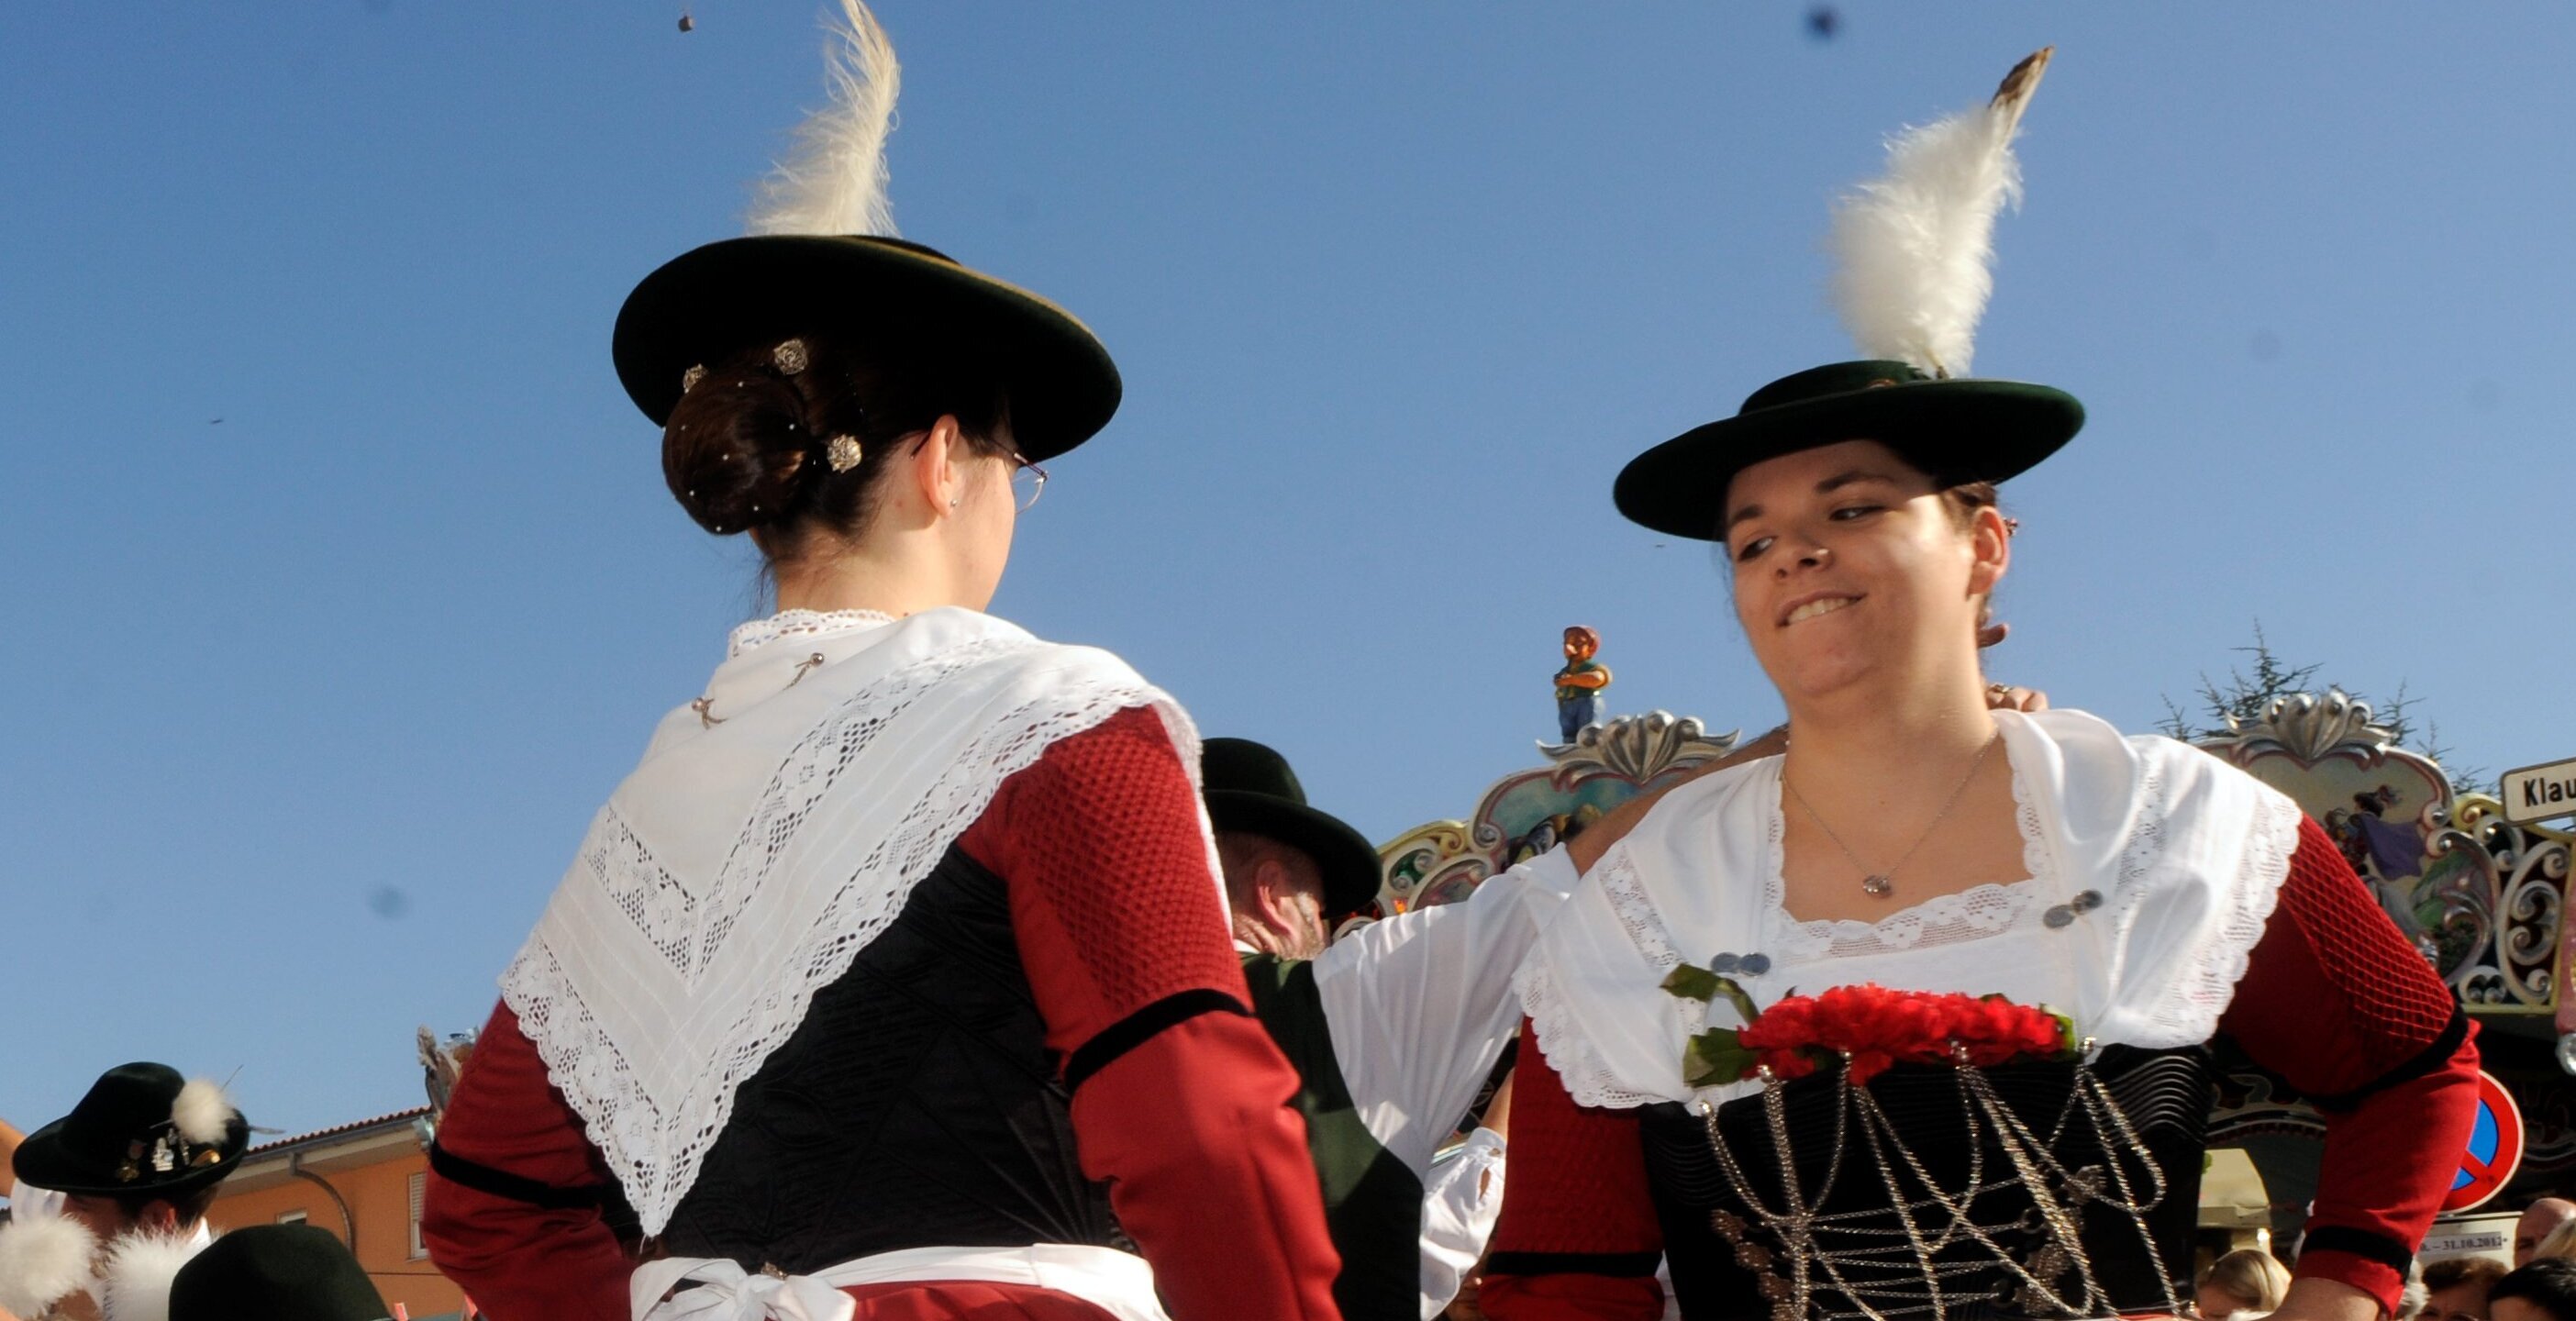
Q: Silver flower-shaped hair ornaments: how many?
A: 3